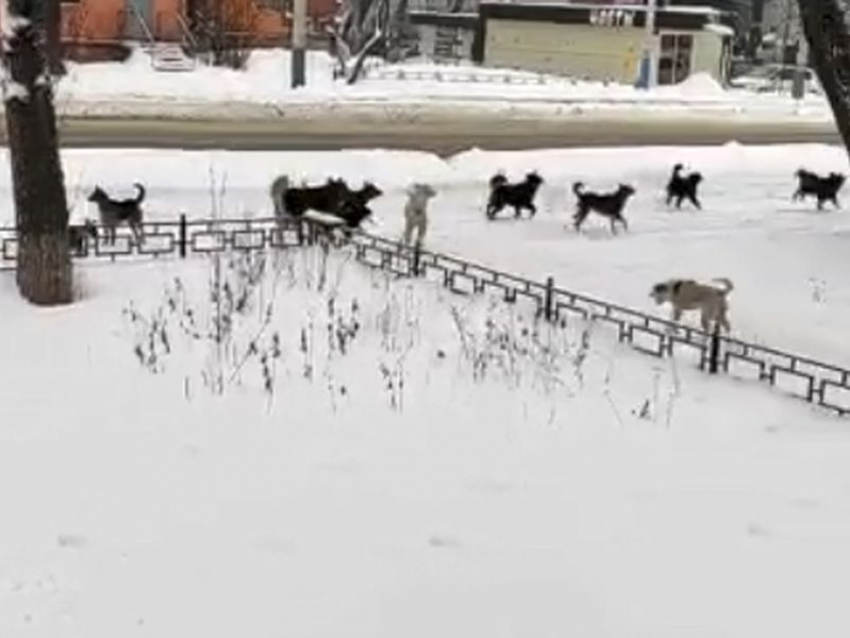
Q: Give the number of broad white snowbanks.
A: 2